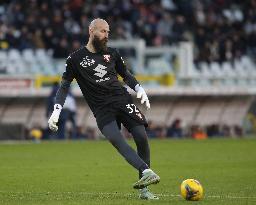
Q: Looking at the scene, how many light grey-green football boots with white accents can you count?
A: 2